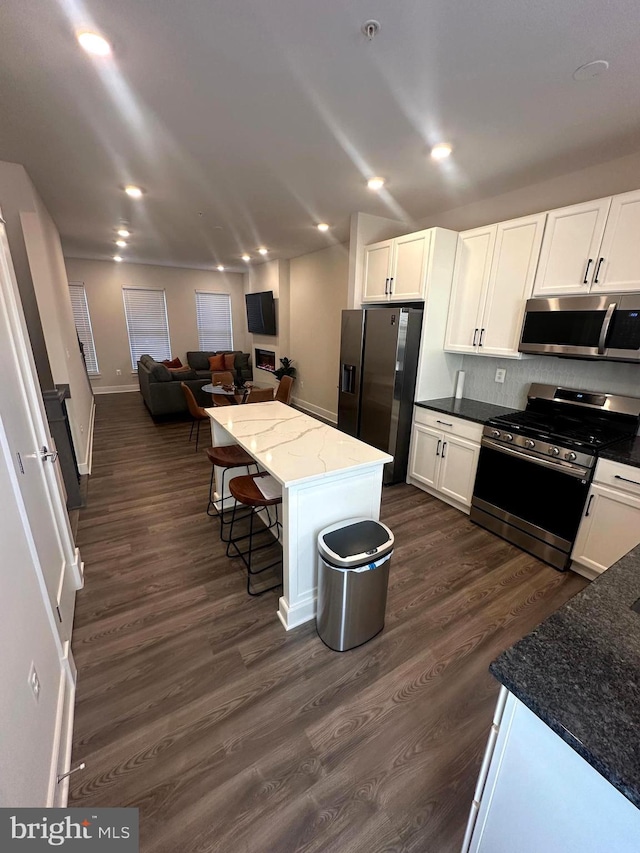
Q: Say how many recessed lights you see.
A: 11